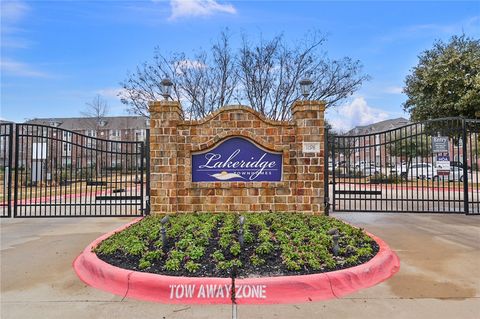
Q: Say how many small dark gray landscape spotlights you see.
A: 3